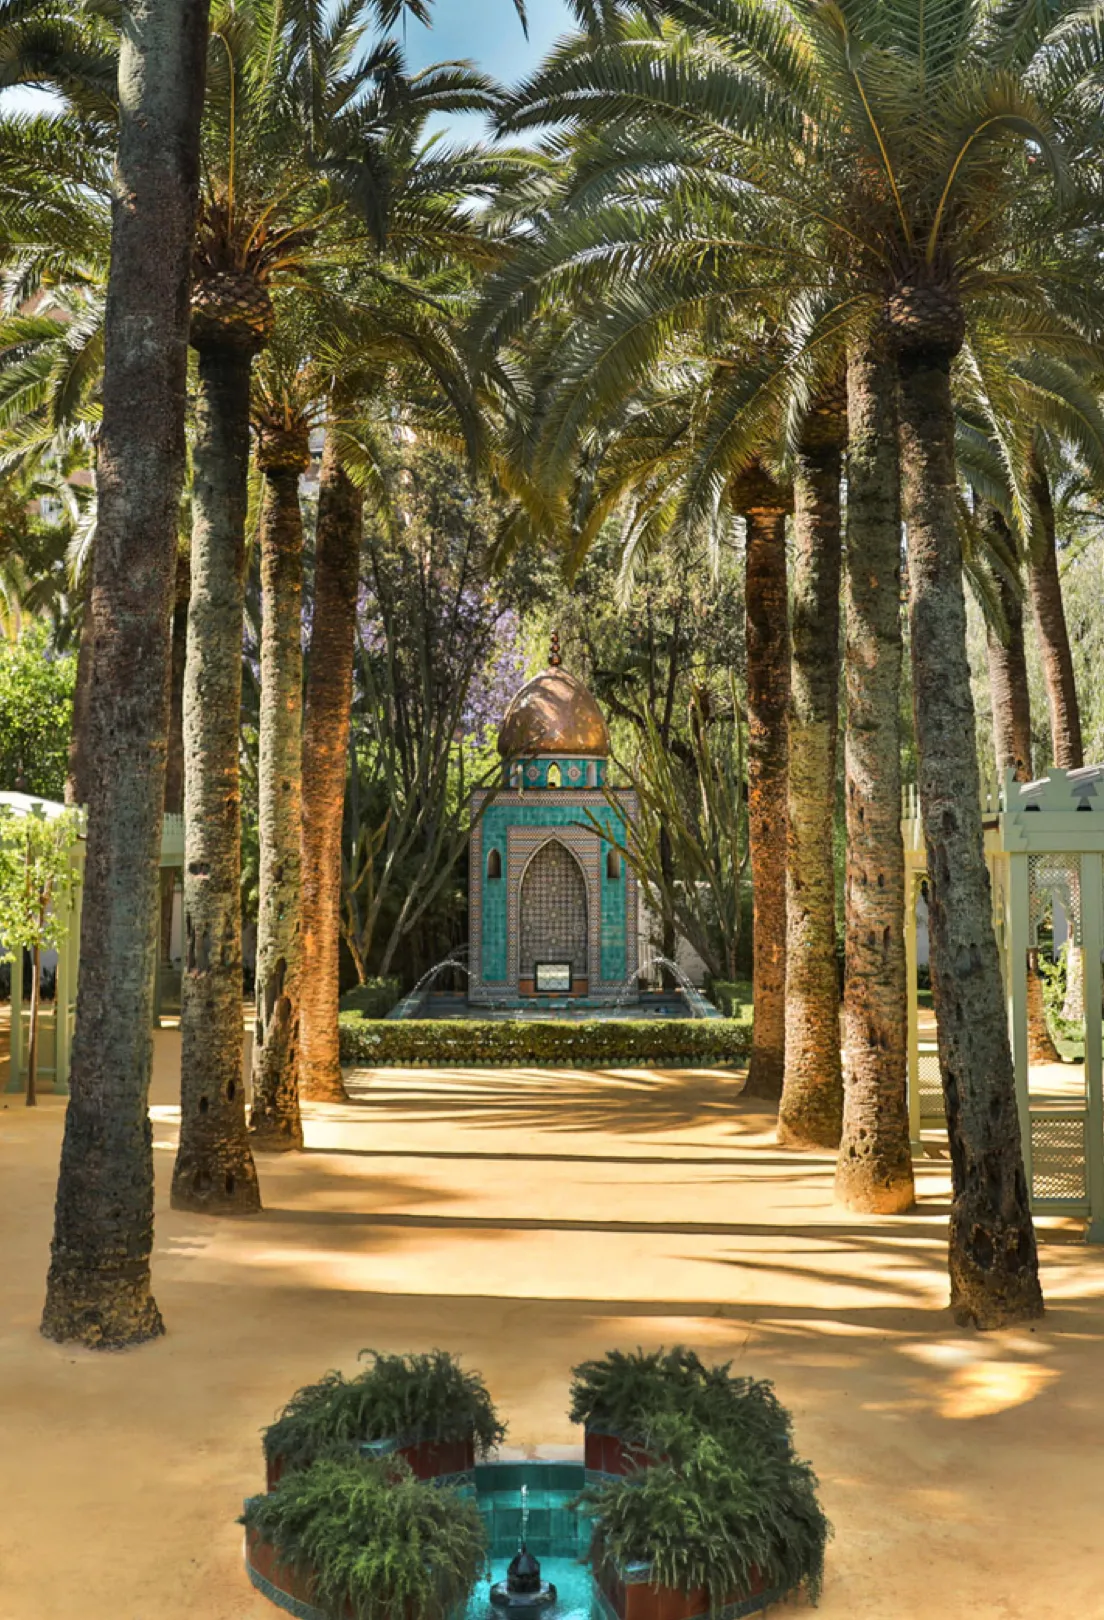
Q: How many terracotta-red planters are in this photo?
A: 4